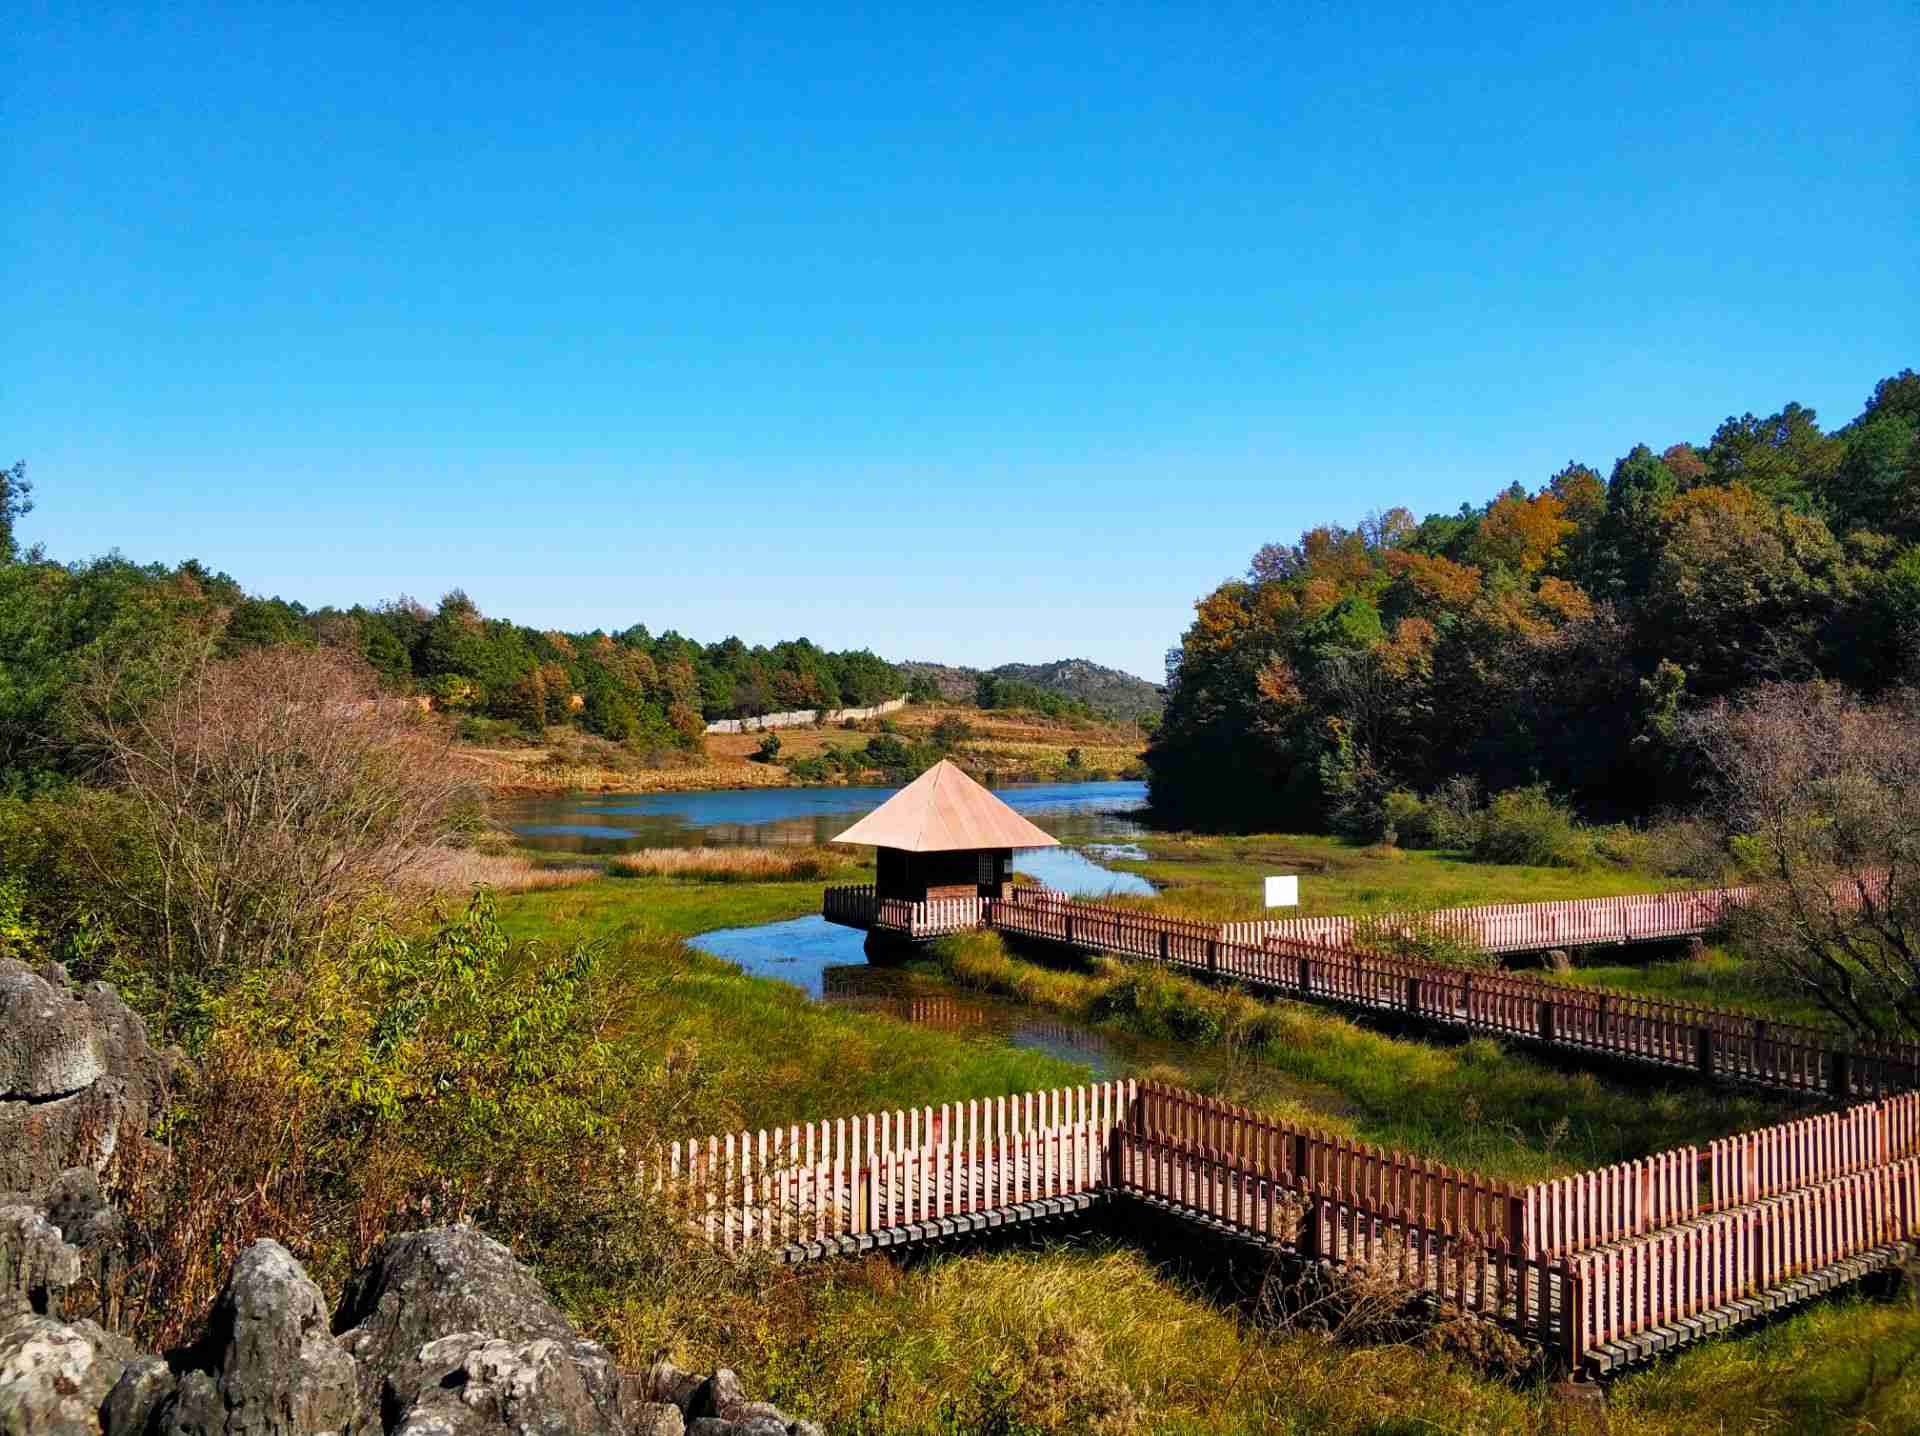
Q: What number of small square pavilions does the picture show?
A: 1